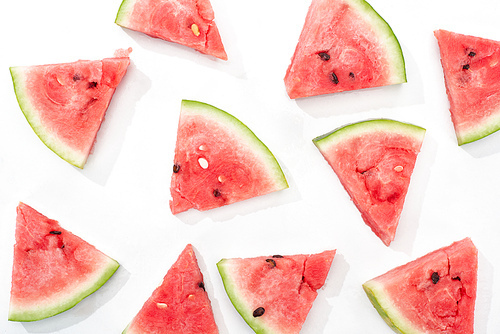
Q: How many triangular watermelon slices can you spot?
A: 10